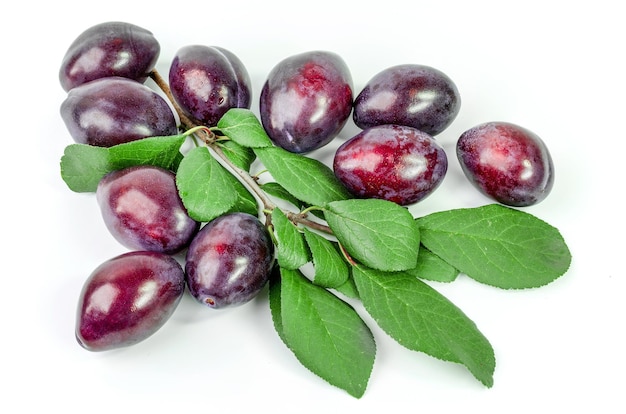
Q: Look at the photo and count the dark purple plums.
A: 10